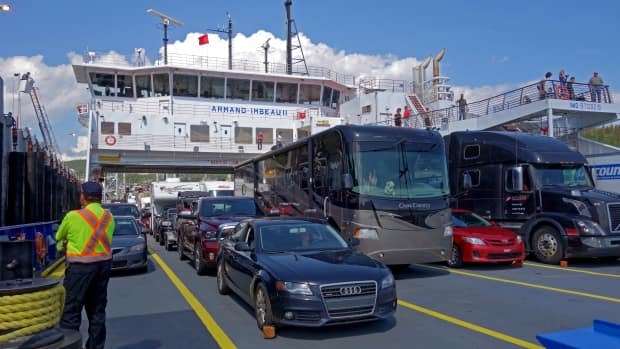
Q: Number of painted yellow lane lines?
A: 4